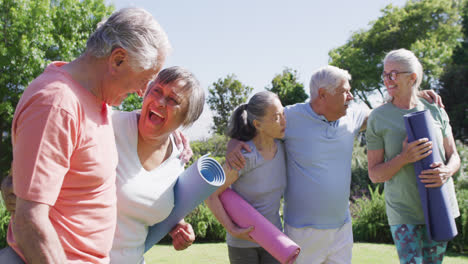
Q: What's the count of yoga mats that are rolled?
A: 3